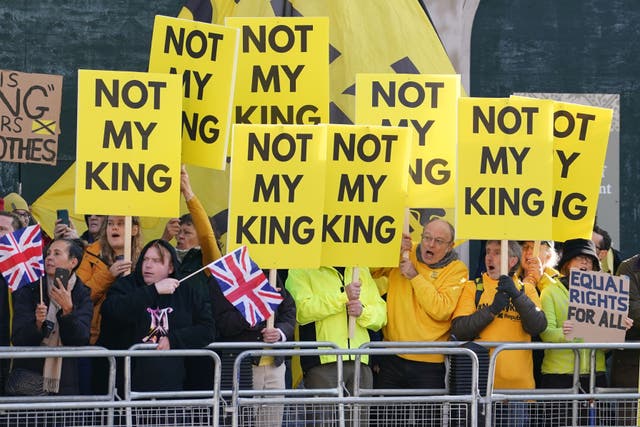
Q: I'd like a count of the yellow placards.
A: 8